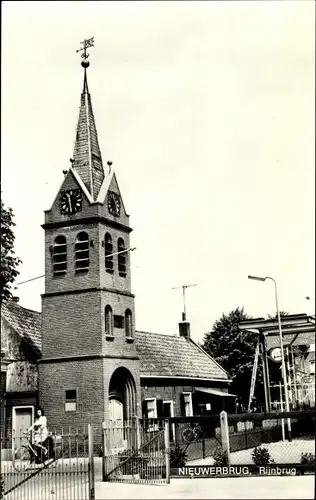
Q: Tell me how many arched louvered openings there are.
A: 4